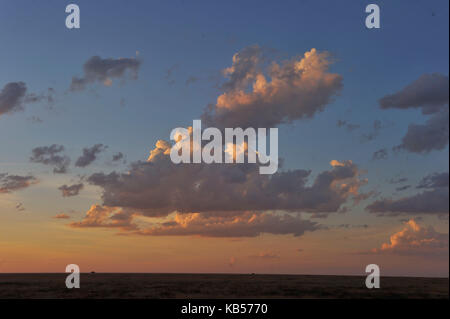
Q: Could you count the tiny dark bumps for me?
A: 2